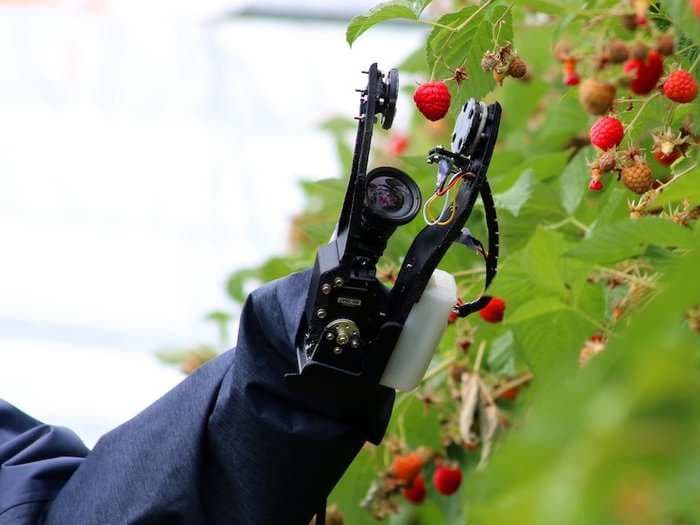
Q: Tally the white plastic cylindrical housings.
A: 1